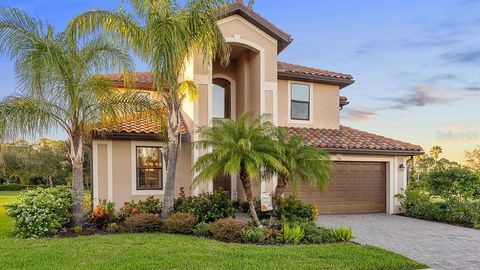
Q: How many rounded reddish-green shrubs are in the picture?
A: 3